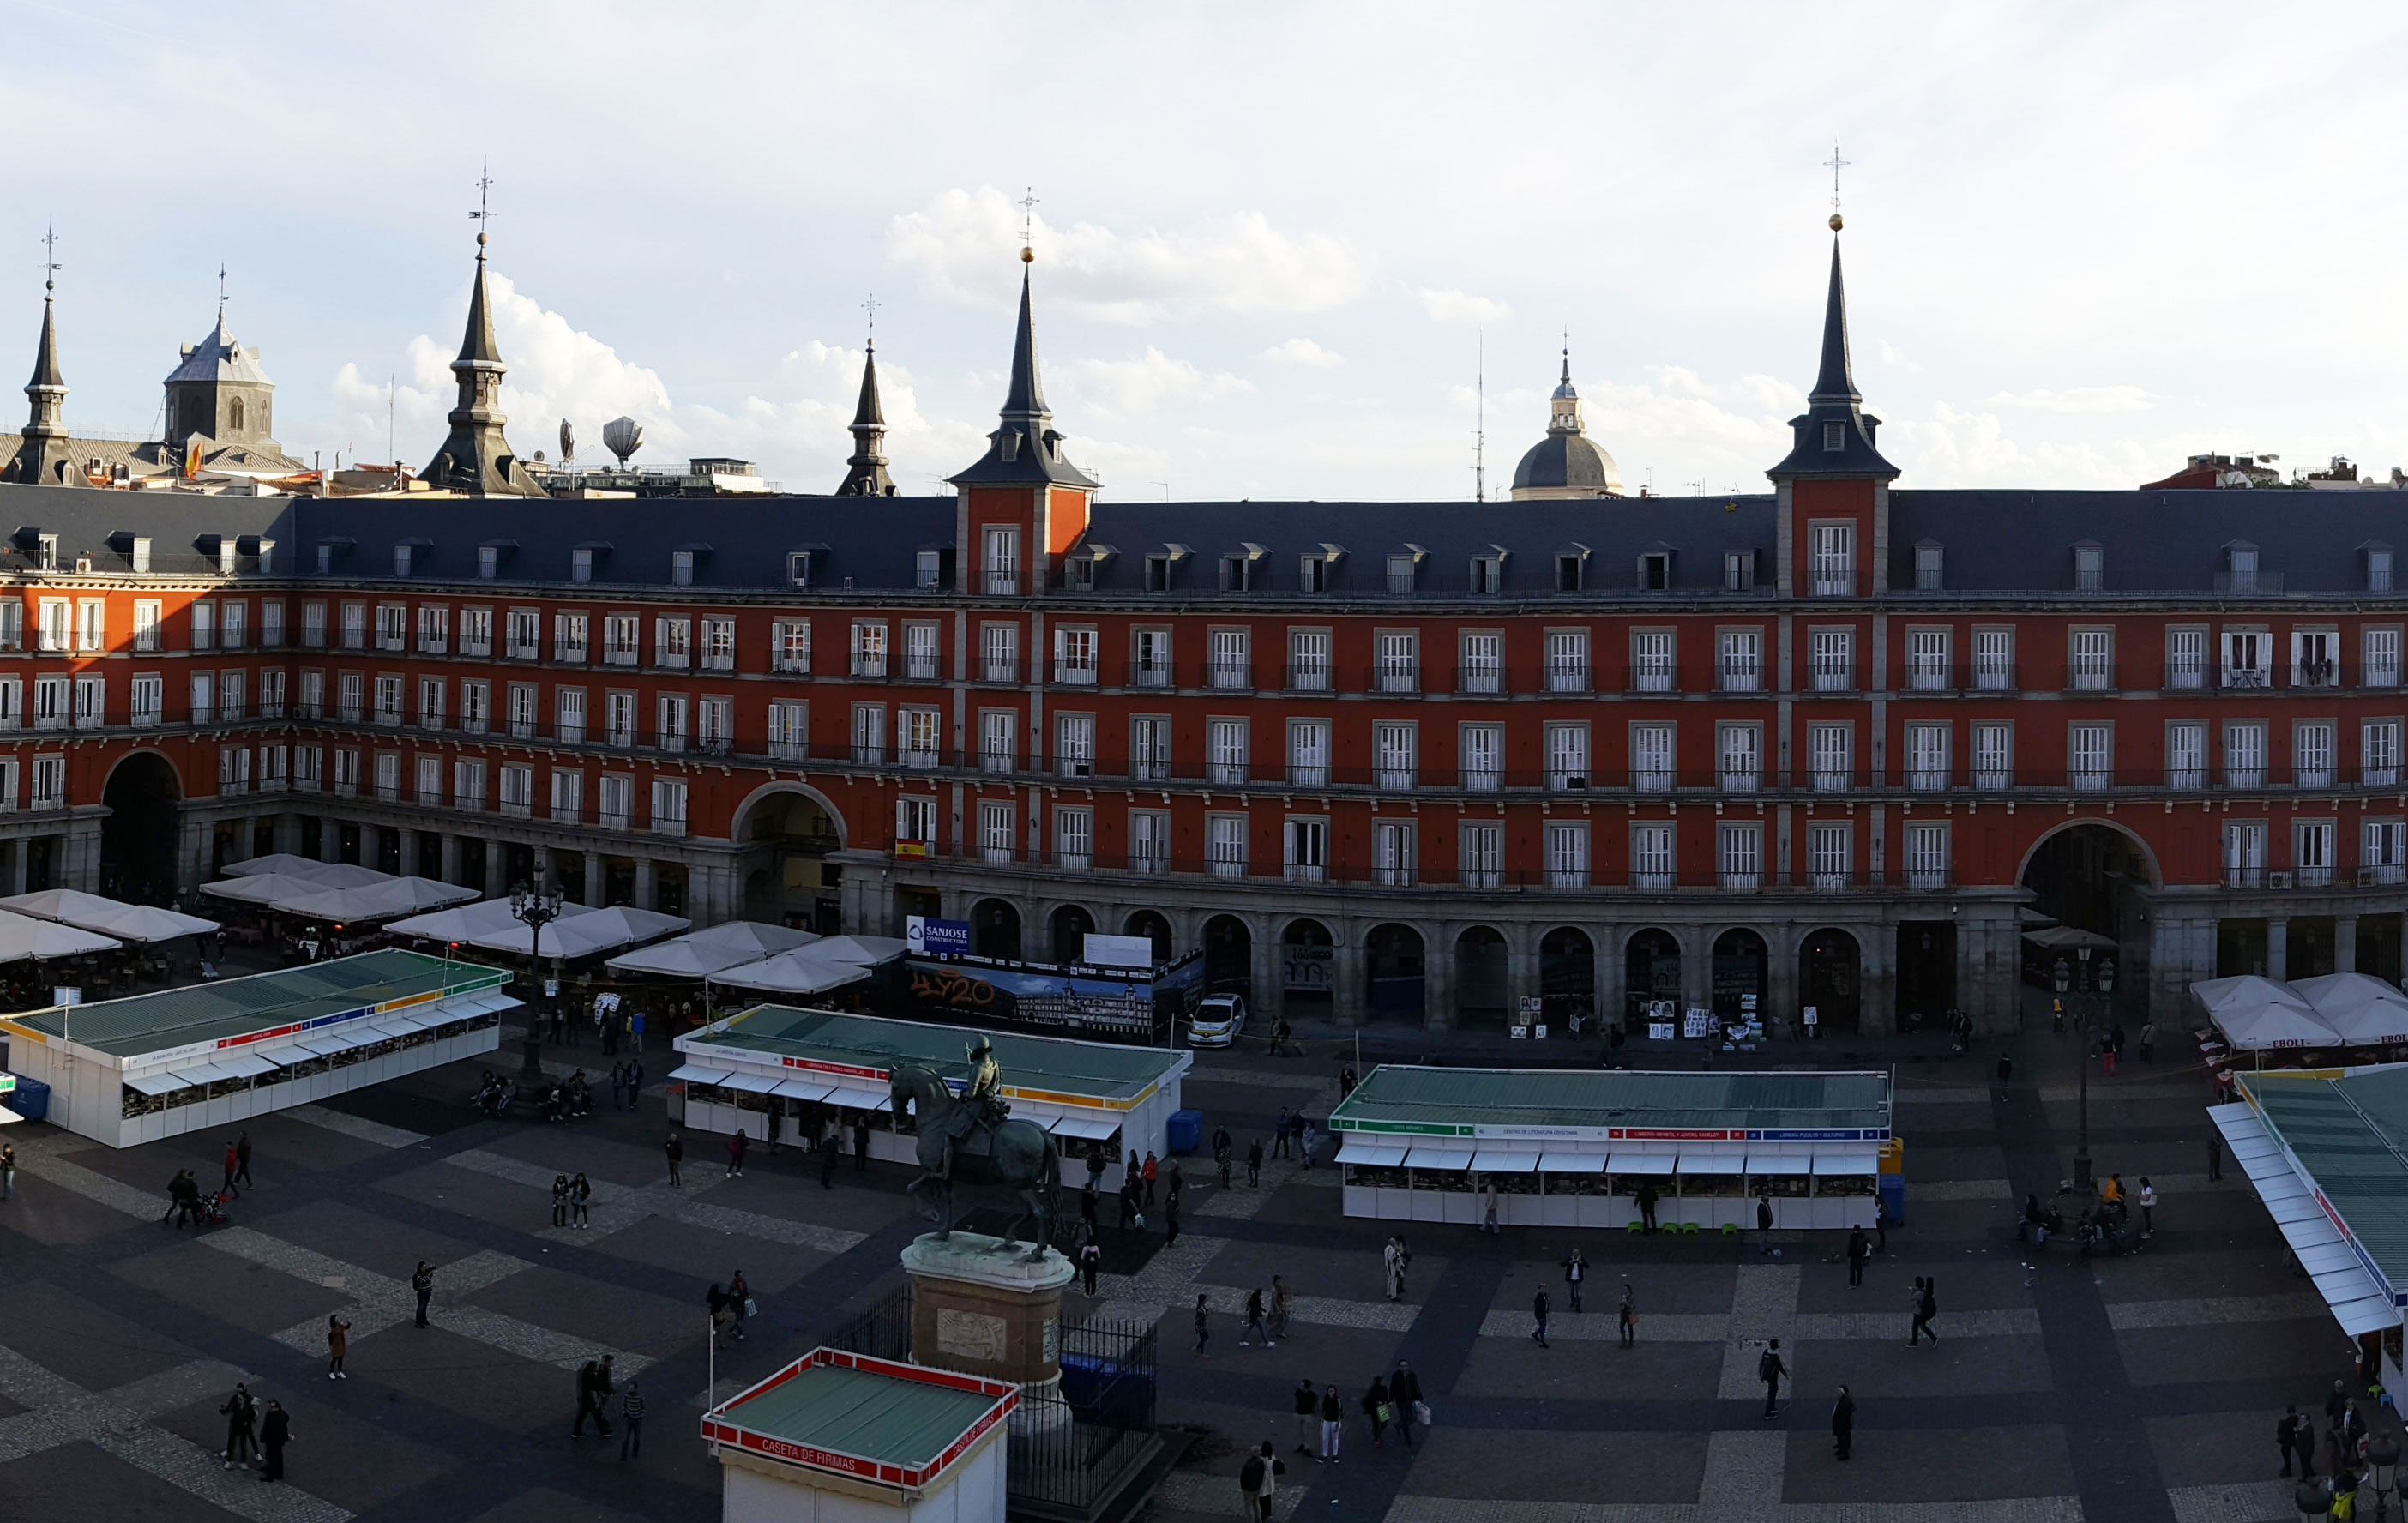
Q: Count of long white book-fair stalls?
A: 4